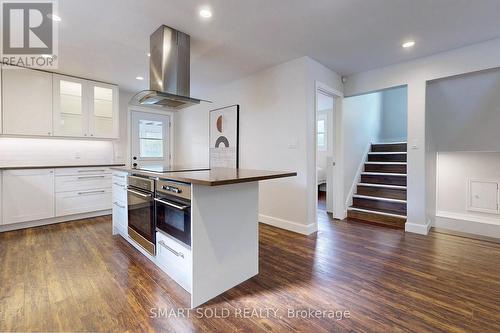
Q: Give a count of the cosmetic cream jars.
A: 0